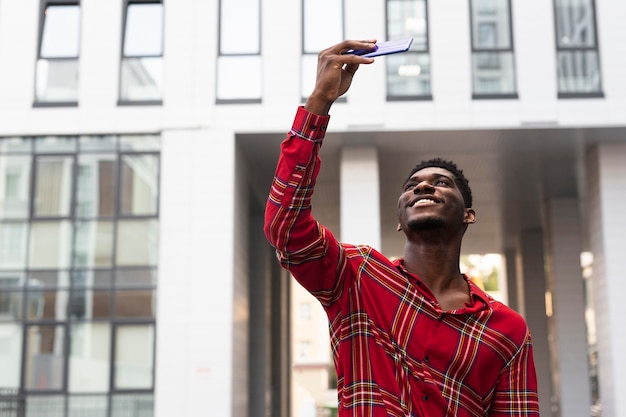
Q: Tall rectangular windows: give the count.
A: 7